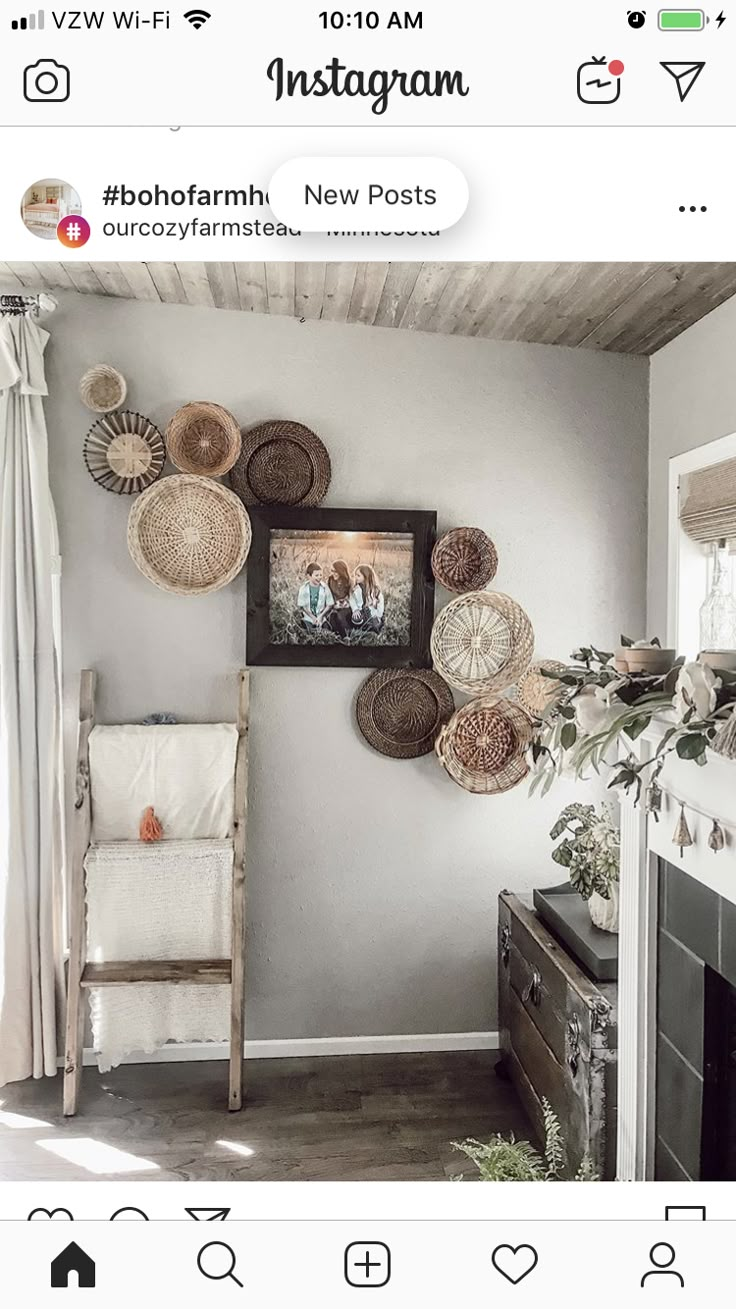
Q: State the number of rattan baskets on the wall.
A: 10